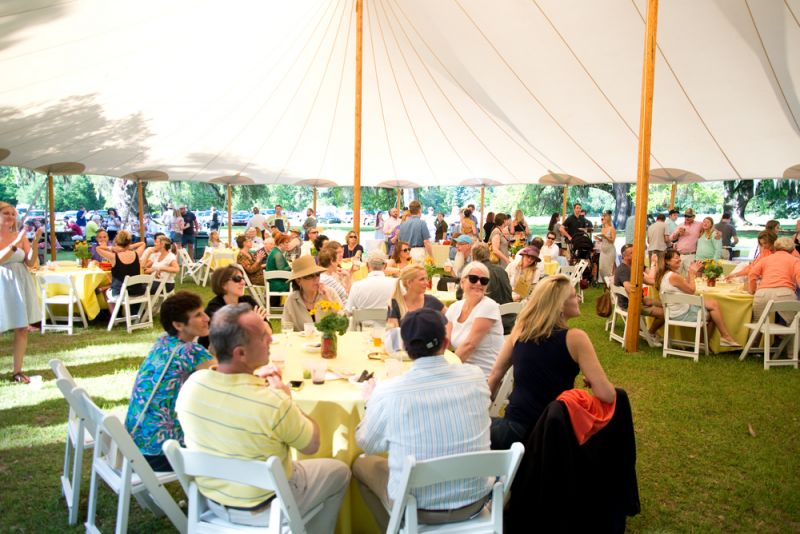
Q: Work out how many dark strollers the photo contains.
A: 1